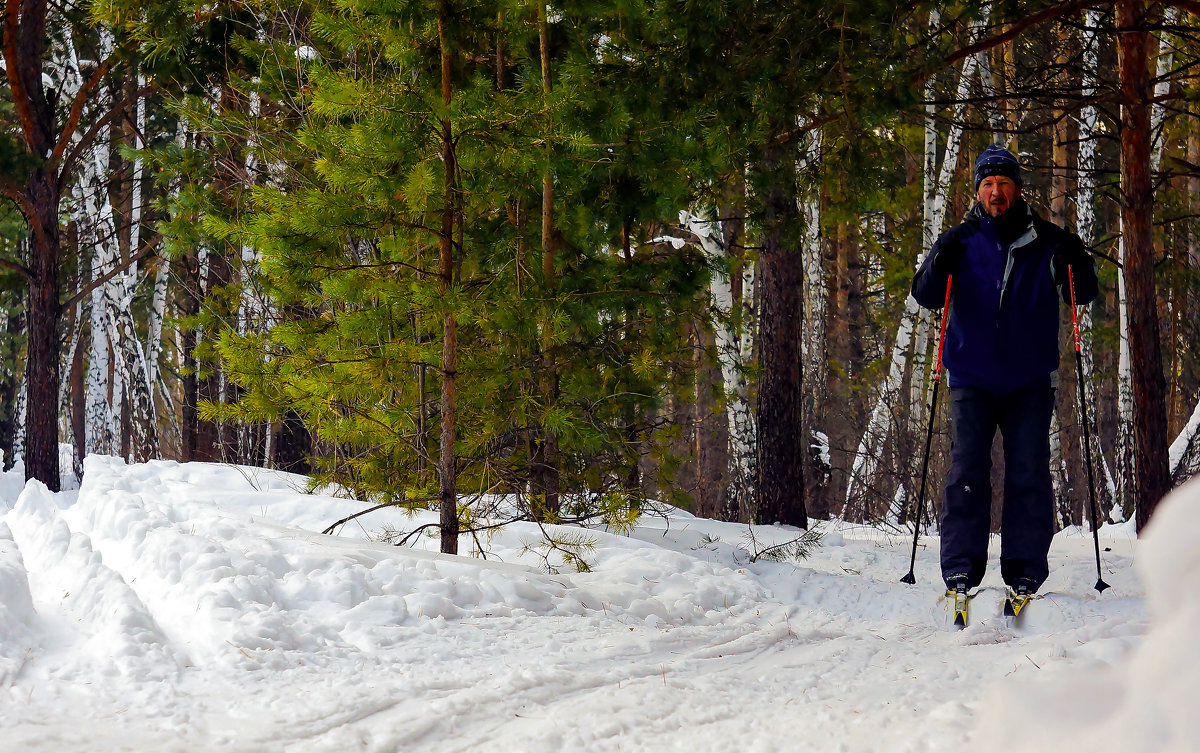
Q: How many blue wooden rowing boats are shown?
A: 0